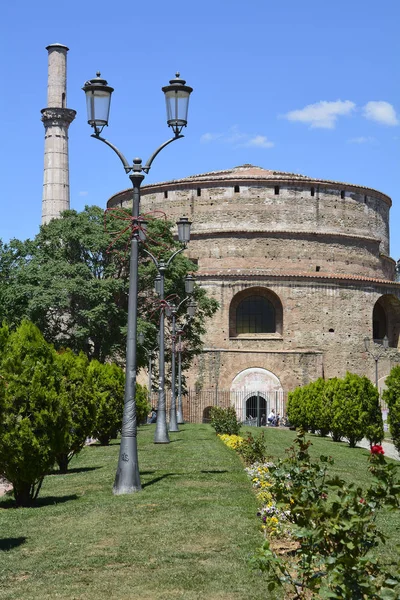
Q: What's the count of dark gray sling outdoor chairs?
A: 0